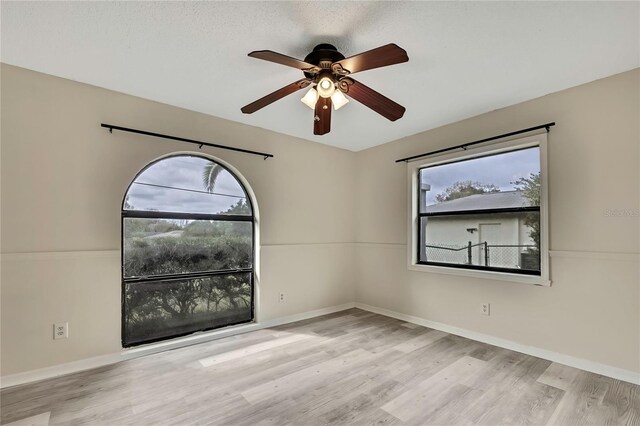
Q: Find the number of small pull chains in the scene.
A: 2